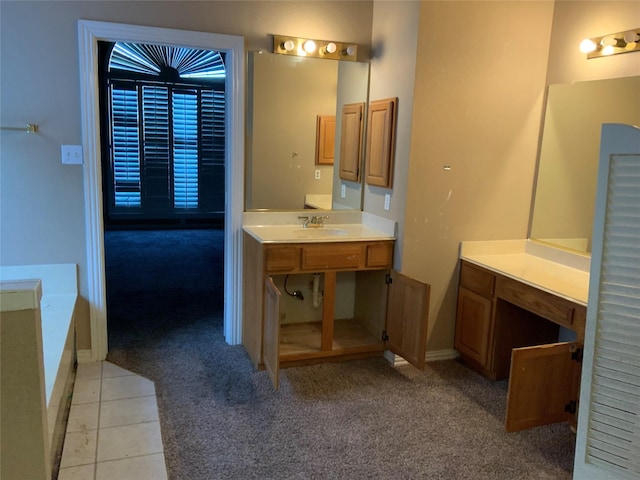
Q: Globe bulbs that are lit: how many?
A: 2